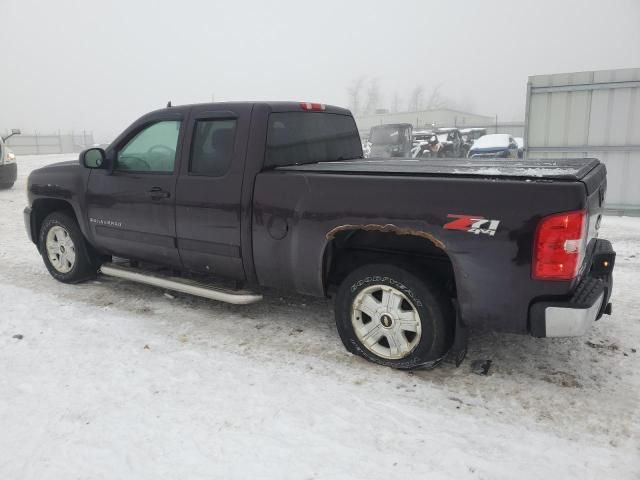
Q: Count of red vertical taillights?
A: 1